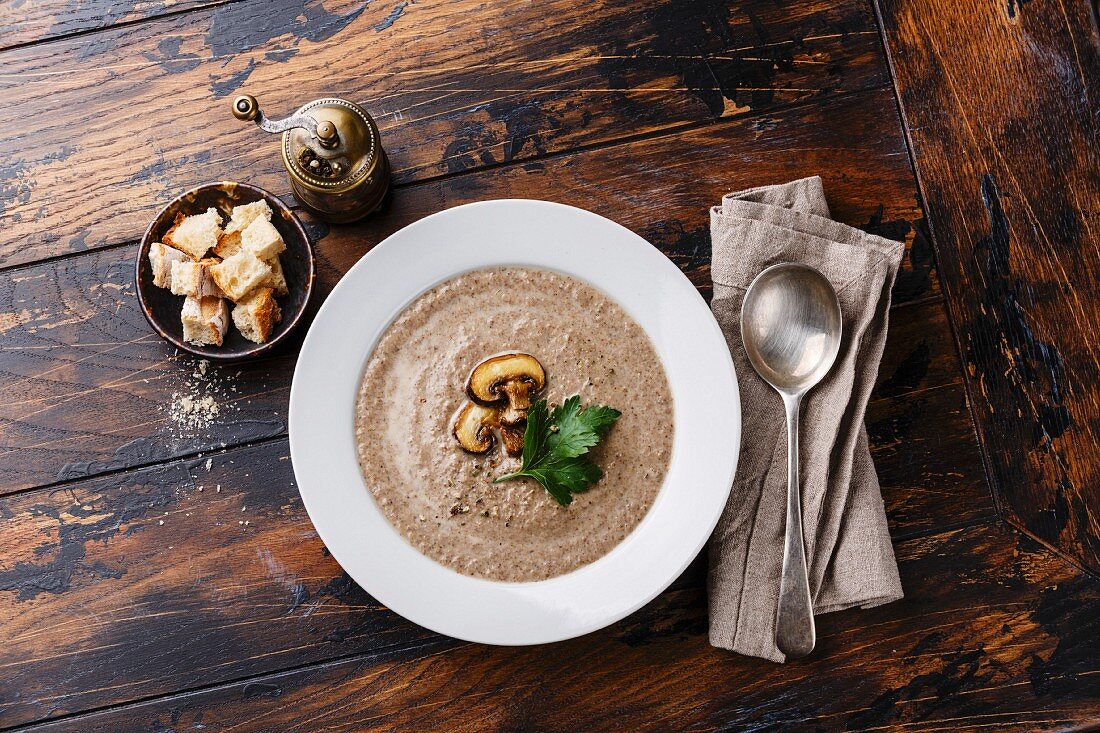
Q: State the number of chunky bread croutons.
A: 10